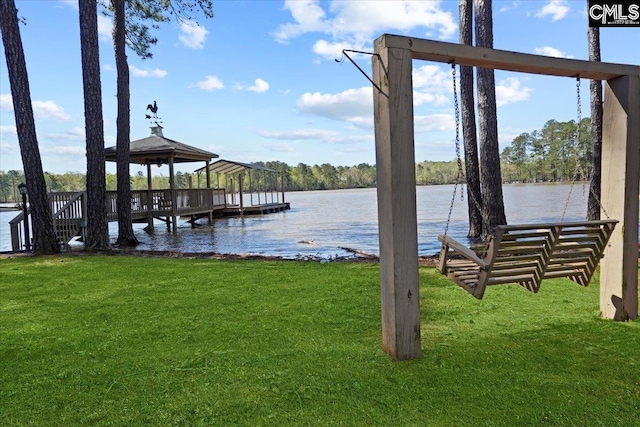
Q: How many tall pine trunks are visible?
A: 6